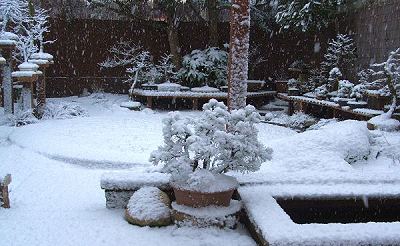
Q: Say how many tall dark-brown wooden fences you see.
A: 1